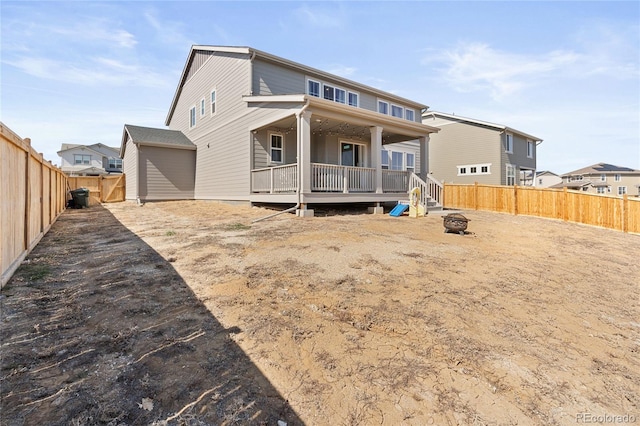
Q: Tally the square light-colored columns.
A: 3